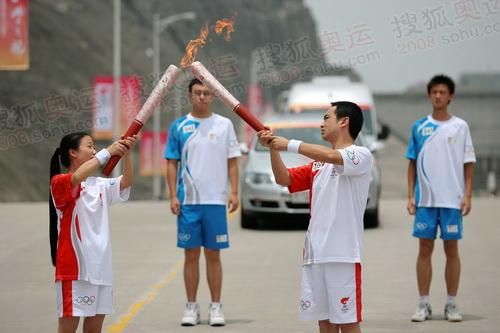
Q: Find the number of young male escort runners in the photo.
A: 2